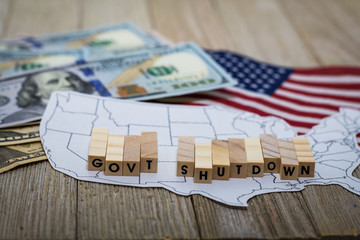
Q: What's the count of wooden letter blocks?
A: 12